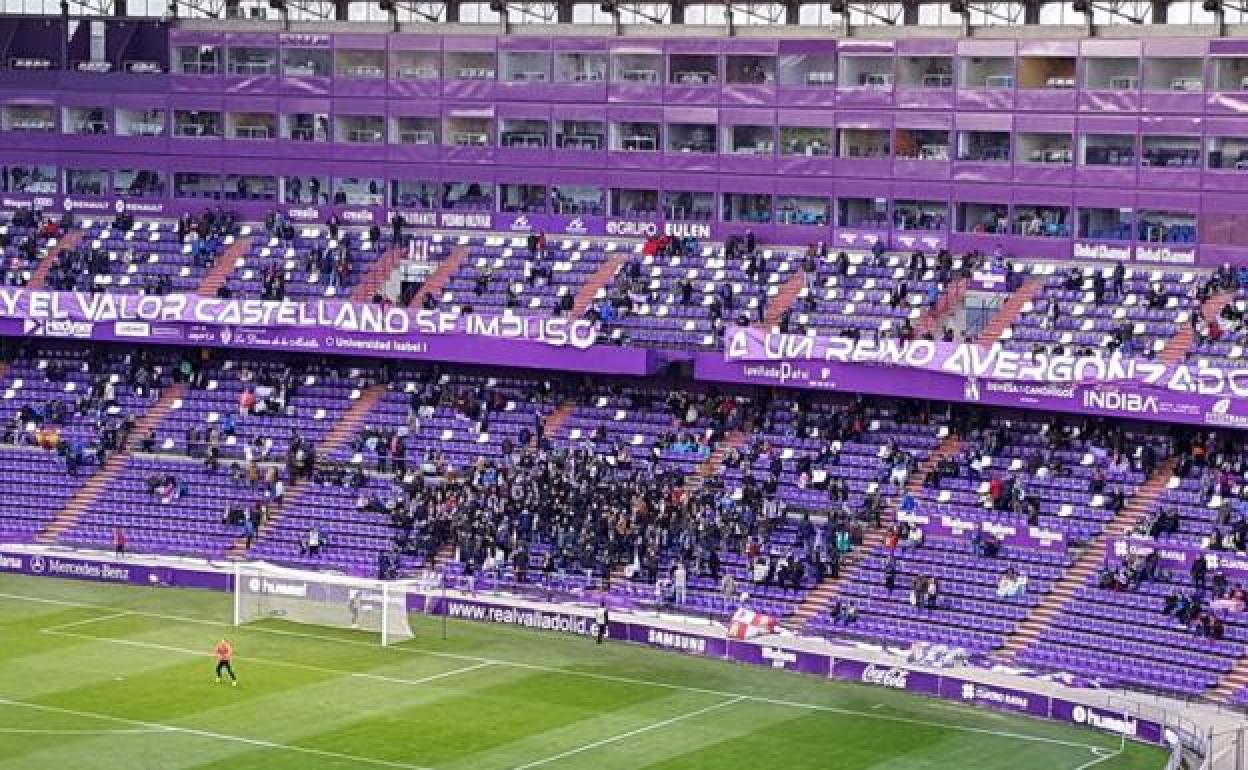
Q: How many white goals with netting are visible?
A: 1